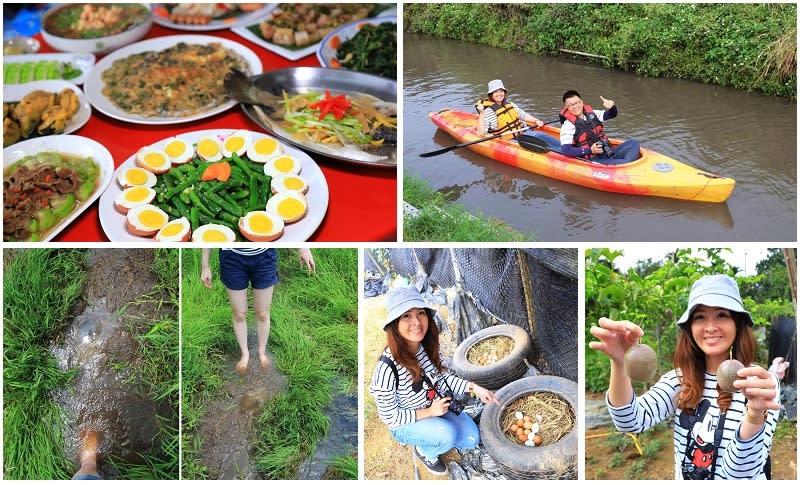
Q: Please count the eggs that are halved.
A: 14